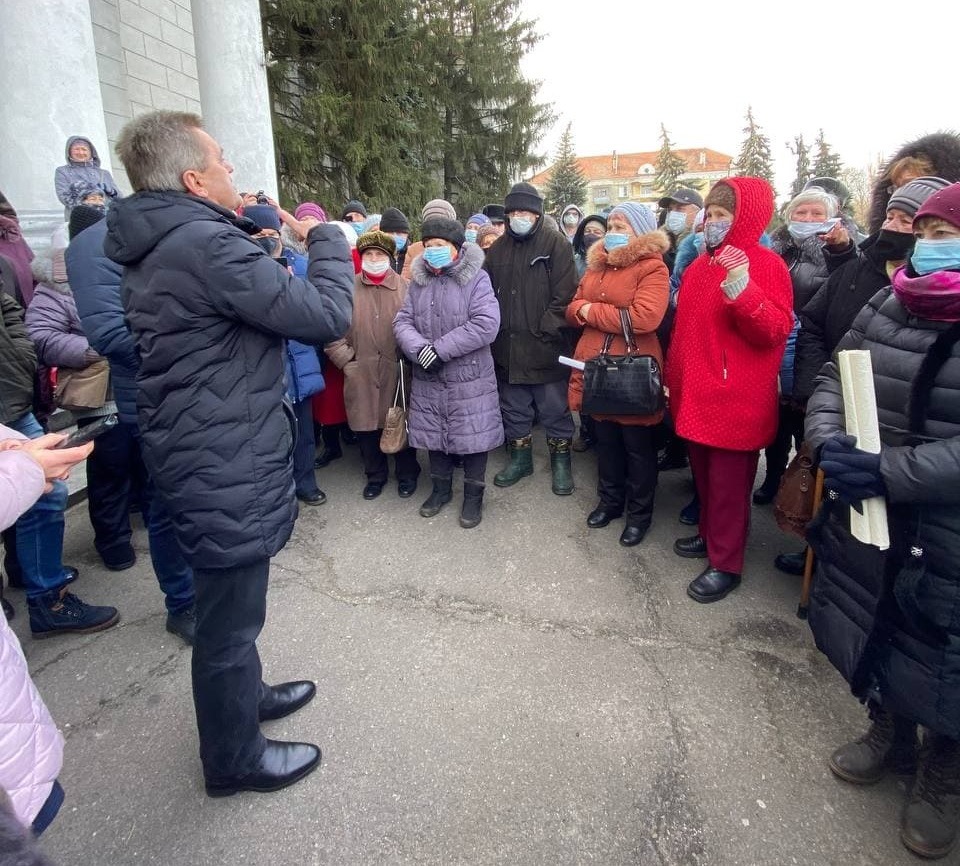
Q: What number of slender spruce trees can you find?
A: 5